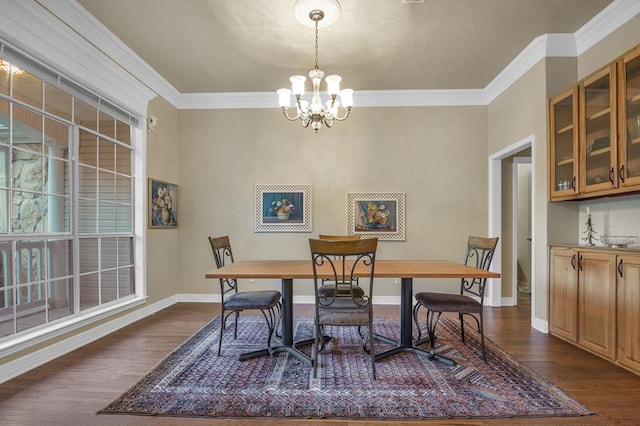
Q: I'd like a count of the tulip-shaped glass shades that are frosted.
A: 6